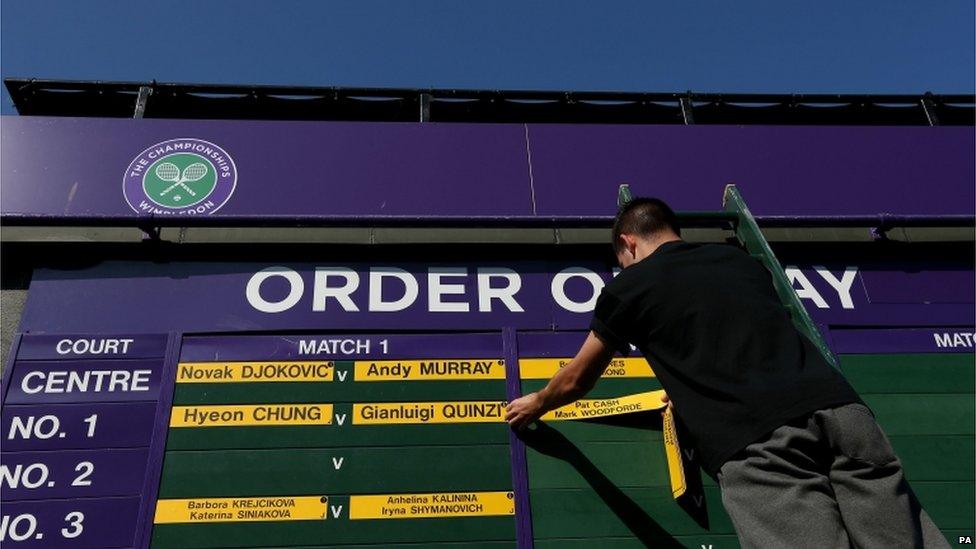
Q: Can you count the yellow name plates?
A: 9